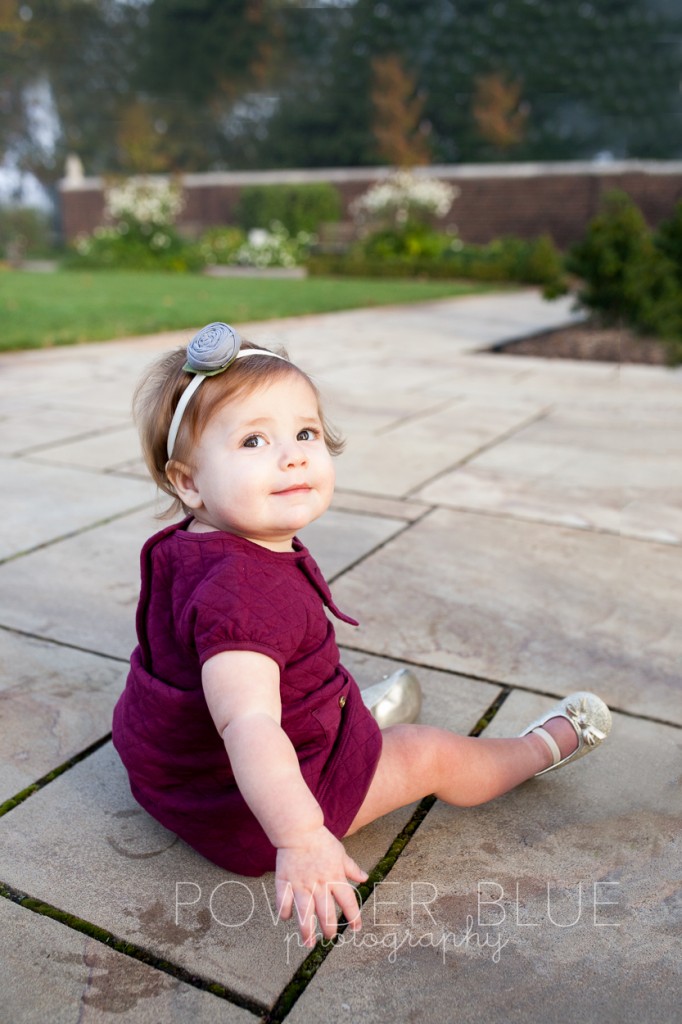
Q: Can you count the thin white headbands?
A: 1